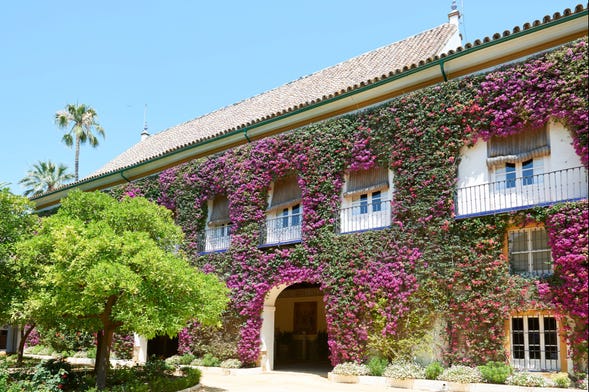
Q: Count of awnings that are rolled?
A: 4